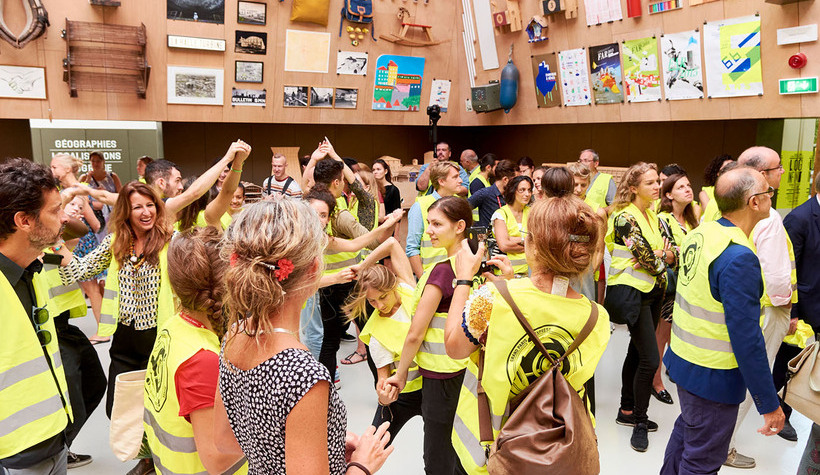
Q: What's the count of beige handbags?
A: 2